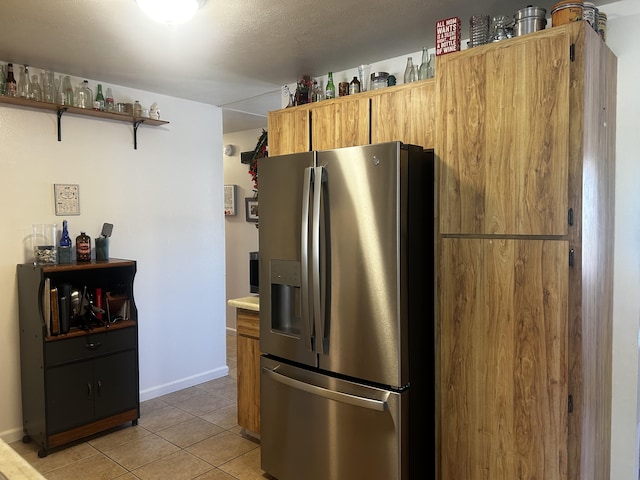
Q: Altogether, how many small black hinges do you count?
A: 4